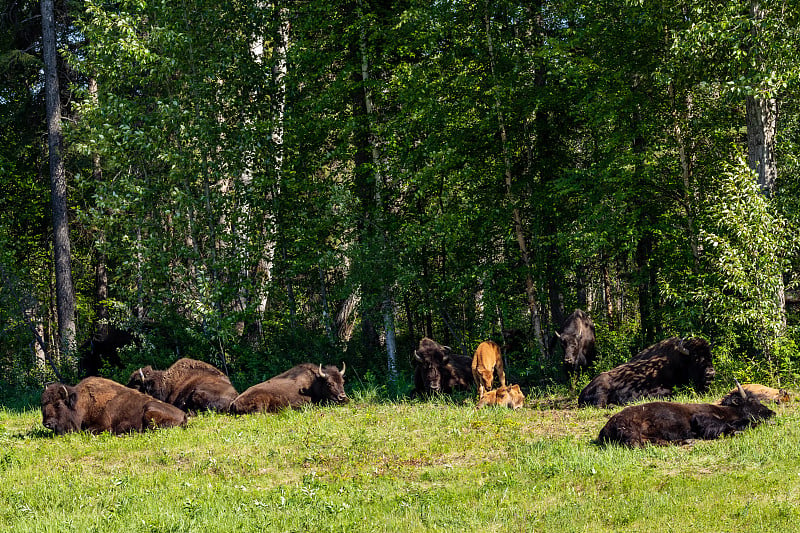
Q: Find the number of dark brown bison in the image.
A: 7